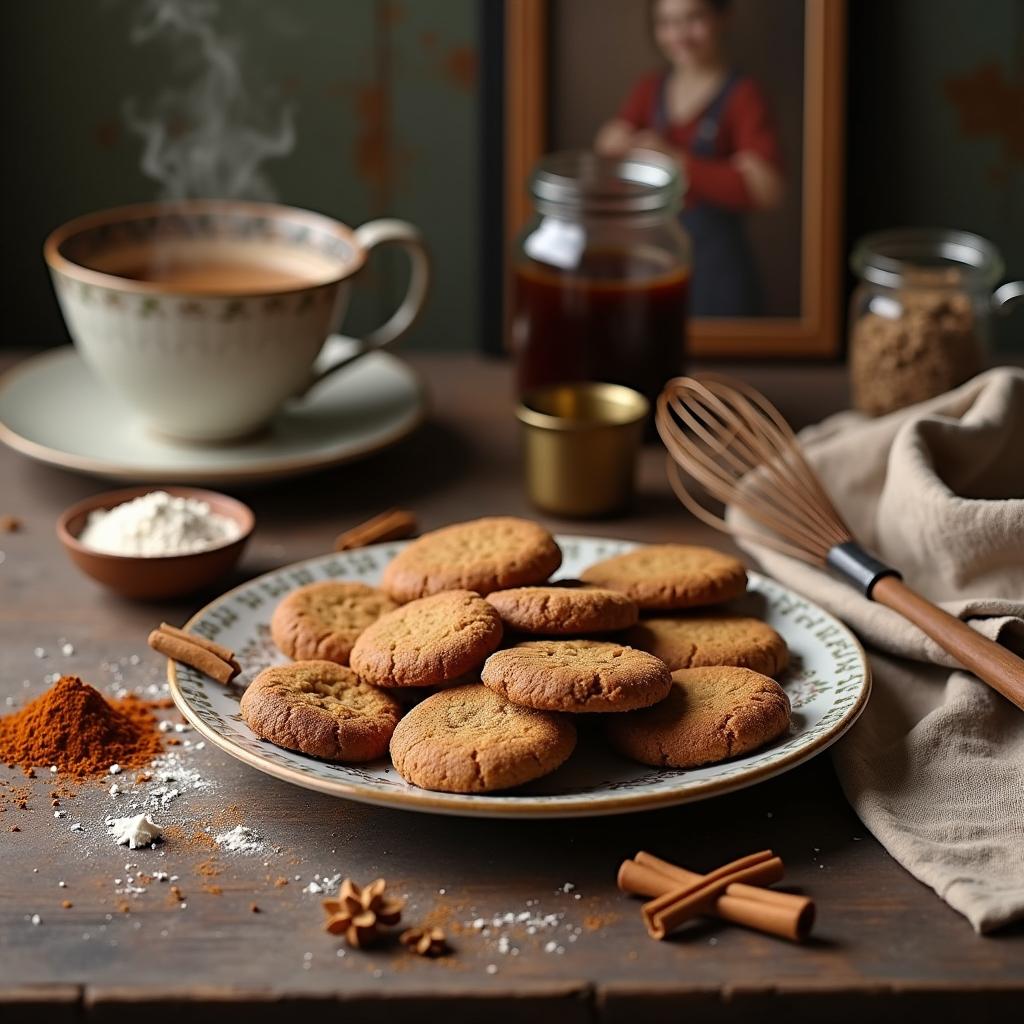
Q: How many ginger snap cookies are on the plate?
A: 10